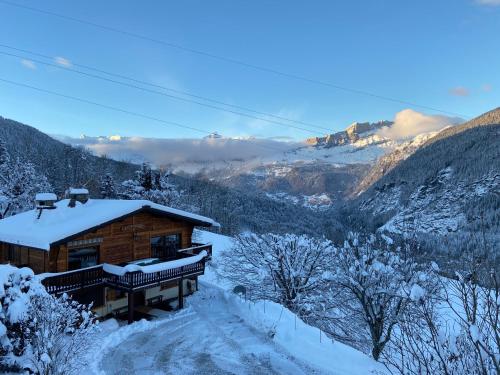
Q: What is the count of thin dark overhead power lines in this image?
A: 4